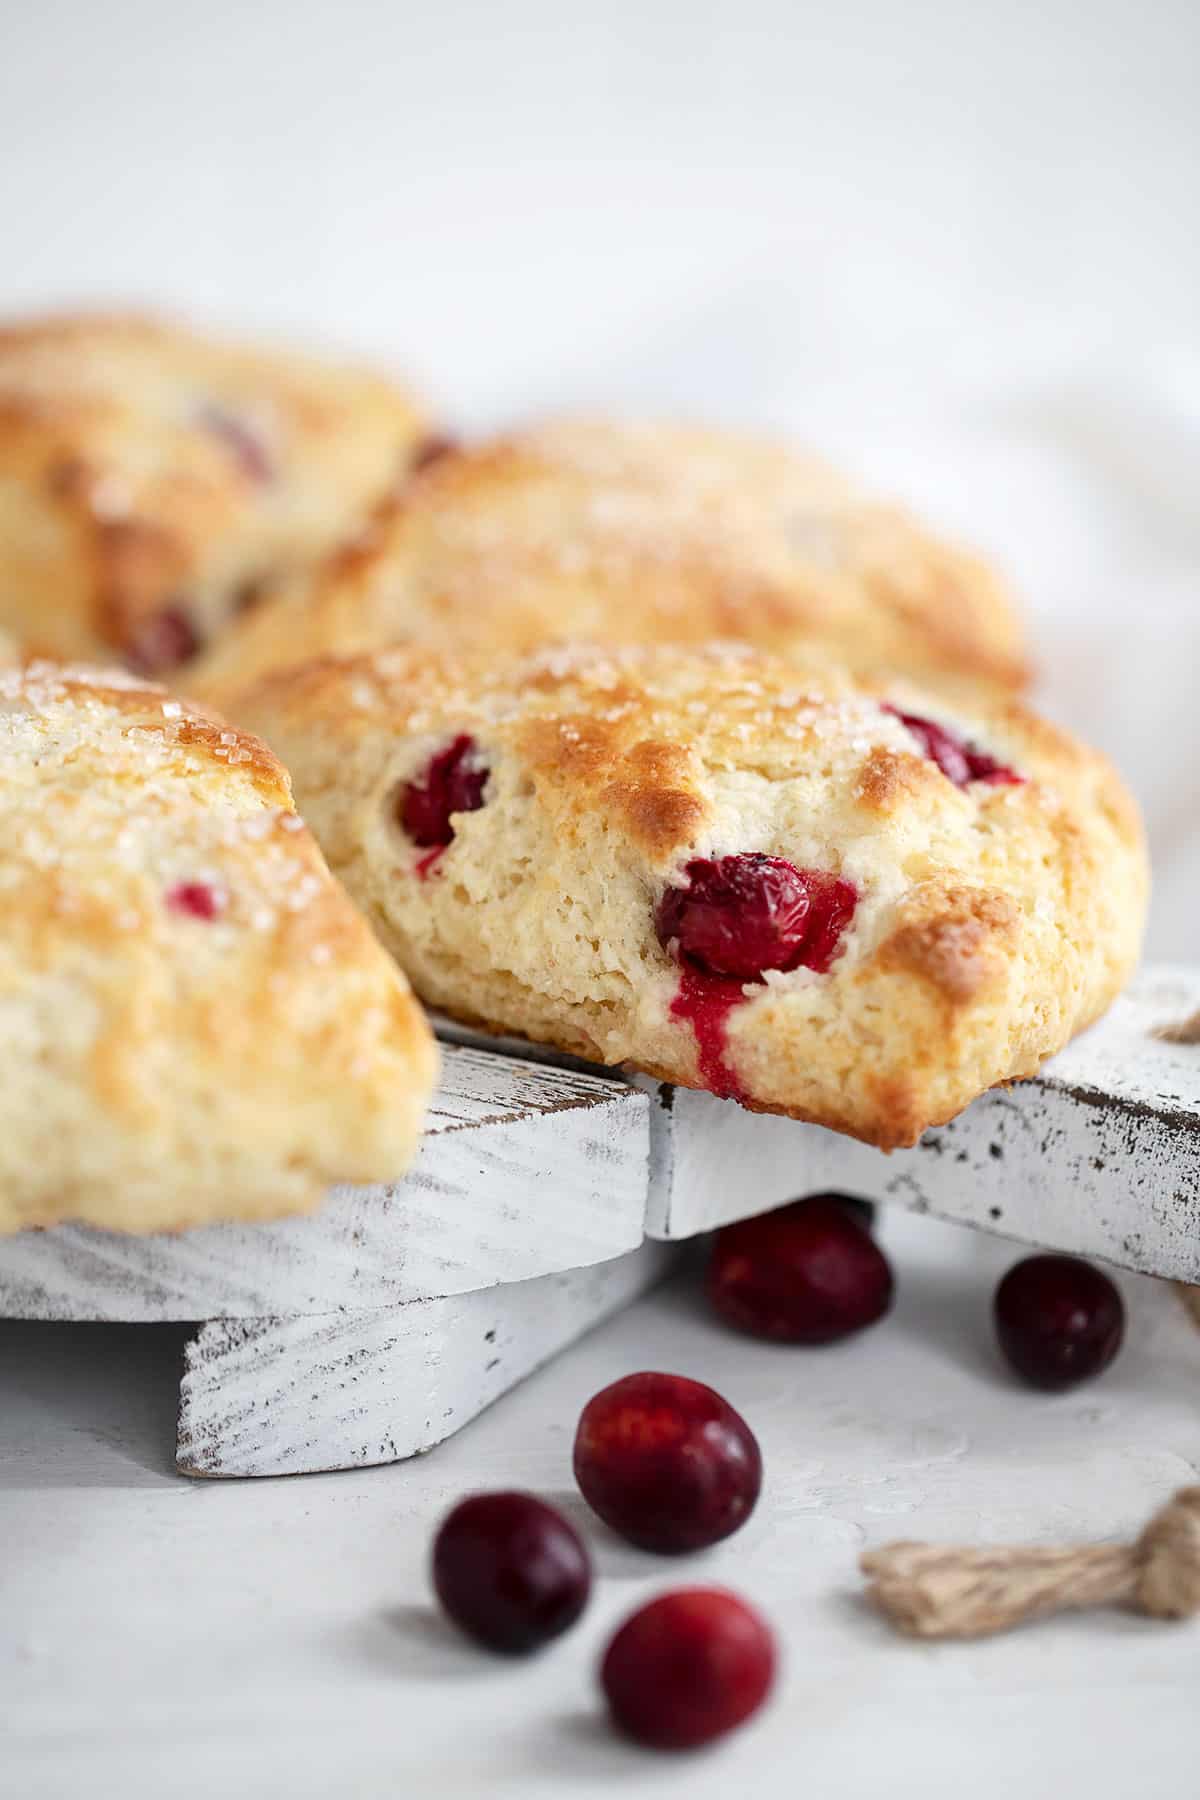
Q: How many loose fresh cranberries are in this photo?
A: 5